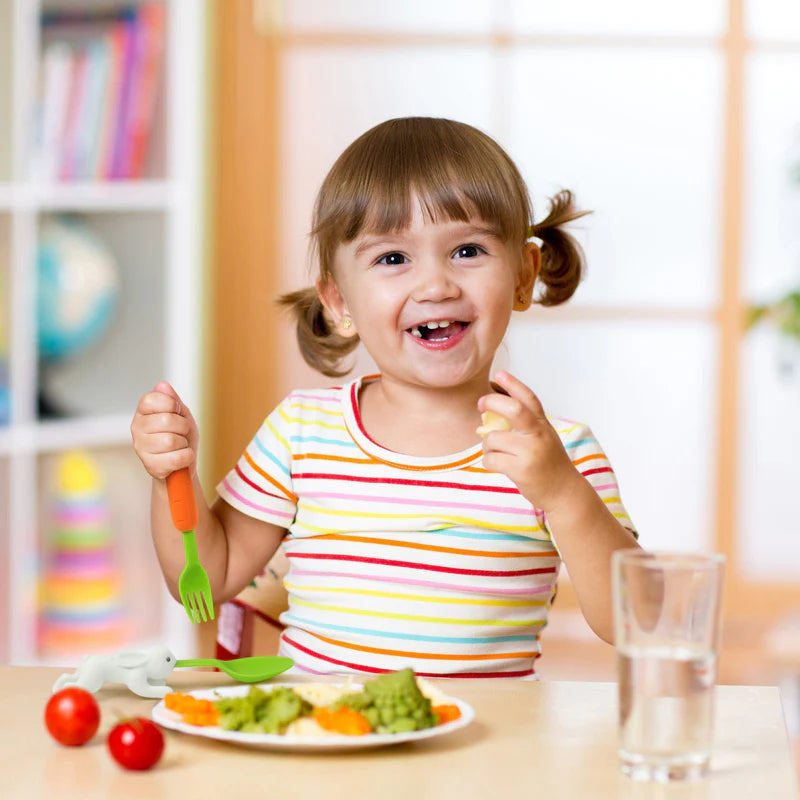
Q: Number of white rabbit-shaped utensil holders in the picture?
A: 1